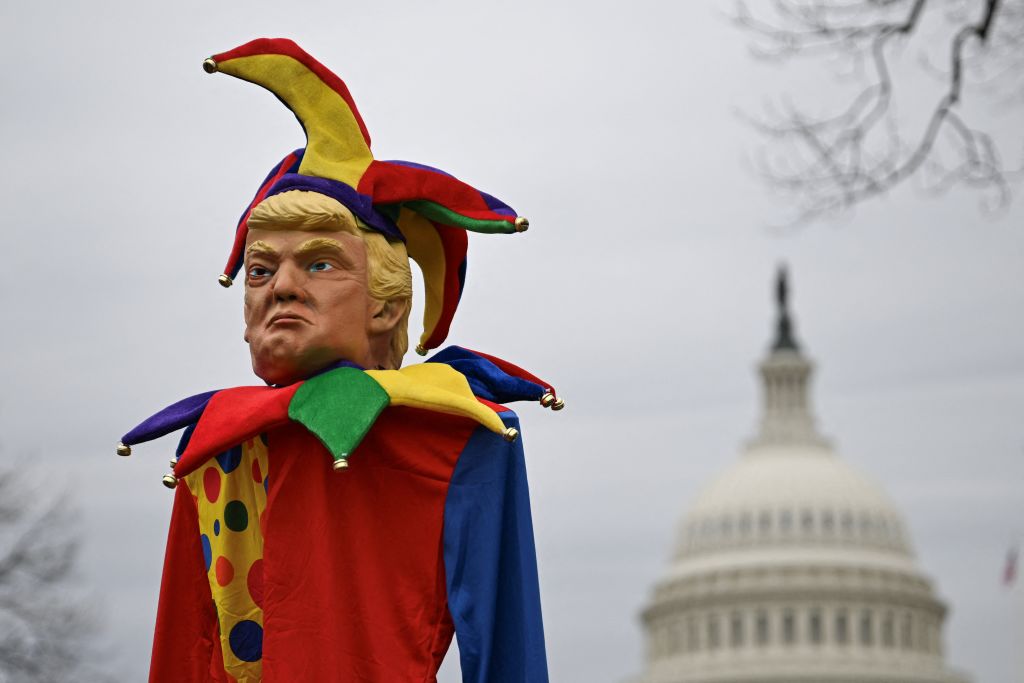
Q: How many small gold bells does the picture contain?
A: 11